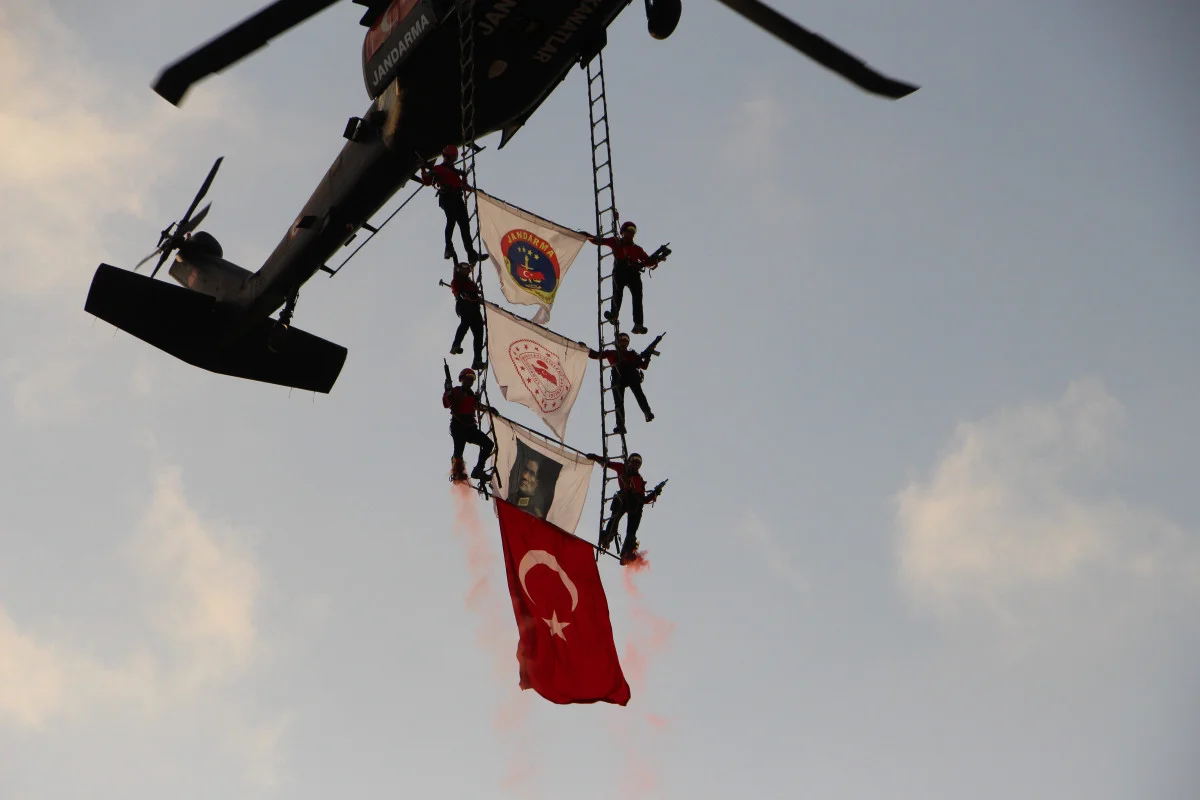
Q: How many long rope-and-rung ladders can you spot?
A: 2